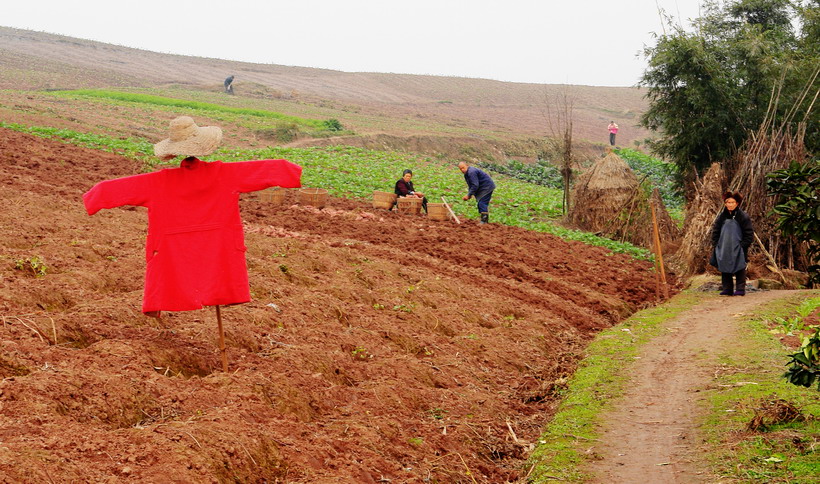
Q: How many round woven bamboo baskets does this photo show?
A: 5